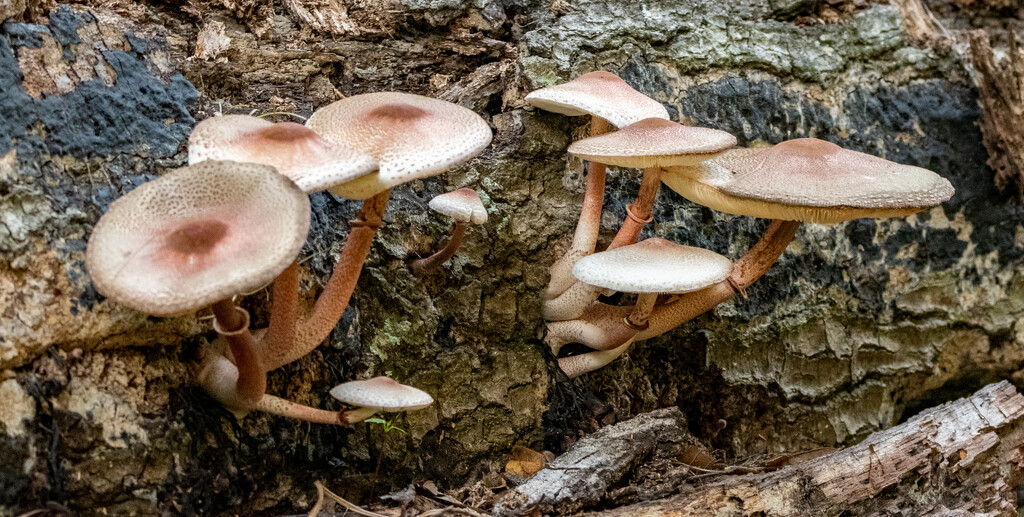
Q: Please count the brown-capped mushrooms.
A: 9